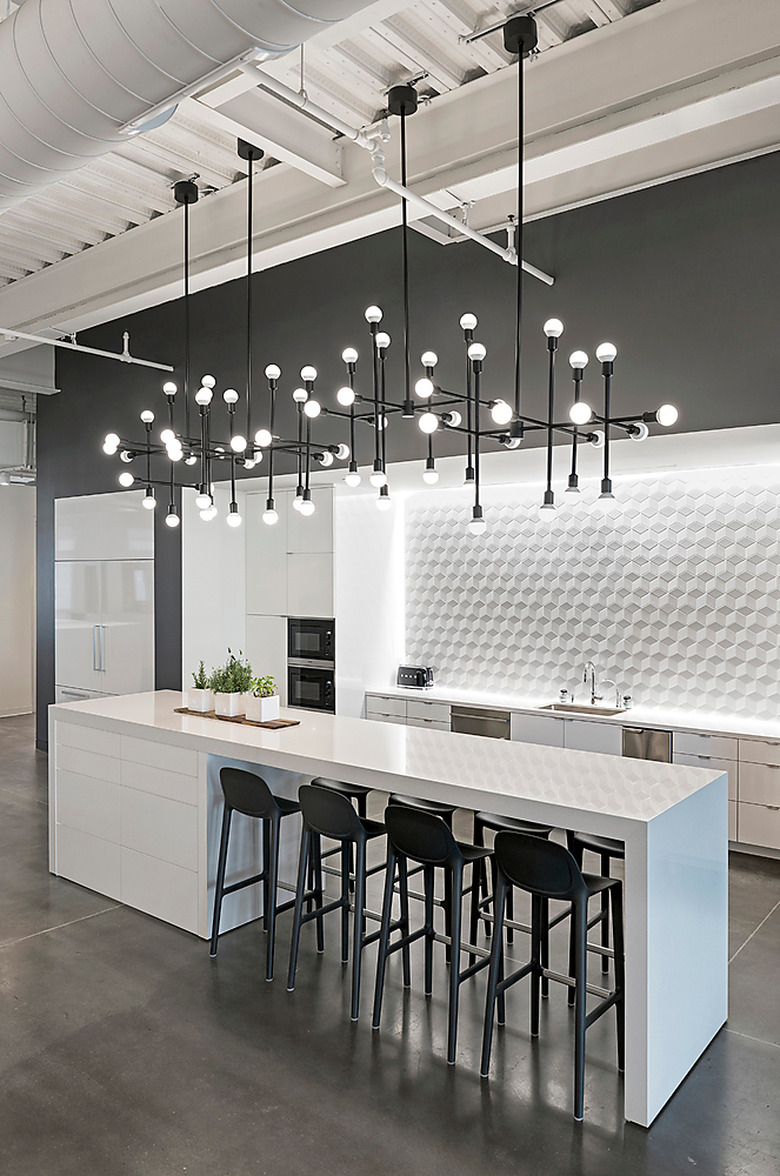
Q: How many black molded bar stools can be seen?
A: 8